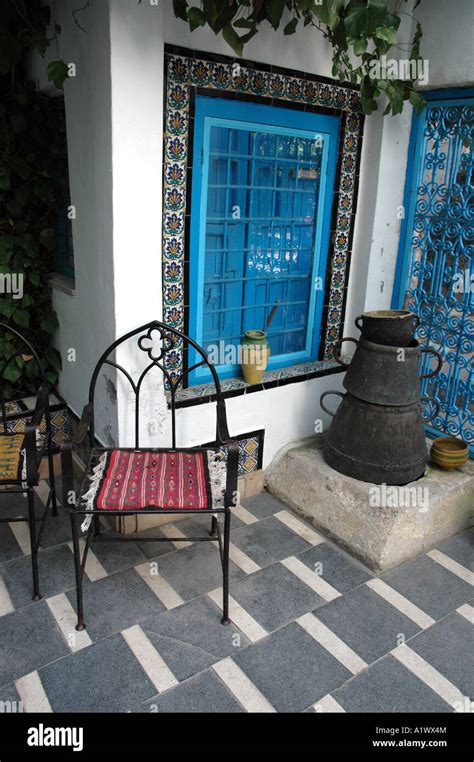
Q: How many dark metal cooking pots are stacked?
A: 3